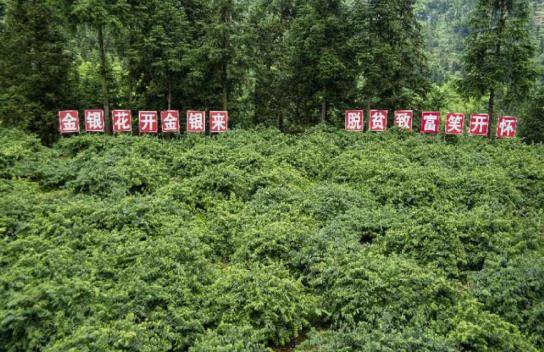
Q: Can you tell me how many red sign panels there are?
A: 14